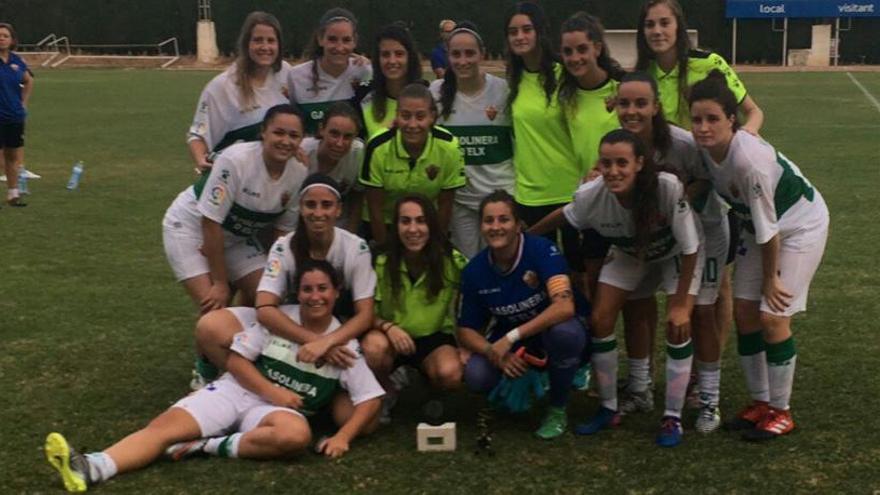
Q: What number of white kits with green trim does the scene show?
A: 10